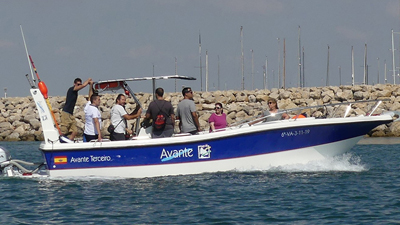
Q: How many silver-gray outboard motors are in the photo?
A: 1